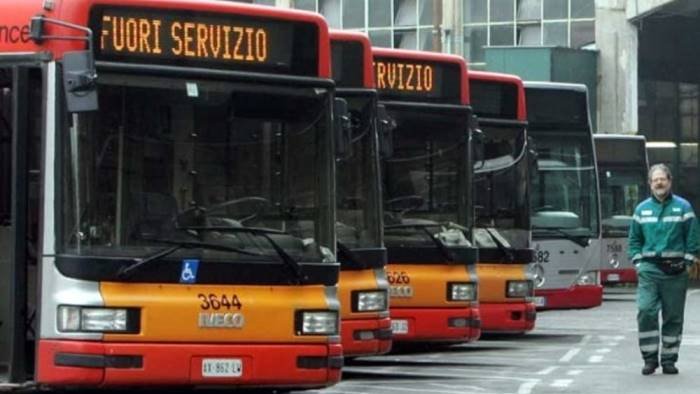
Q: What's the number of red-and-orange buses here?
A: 4